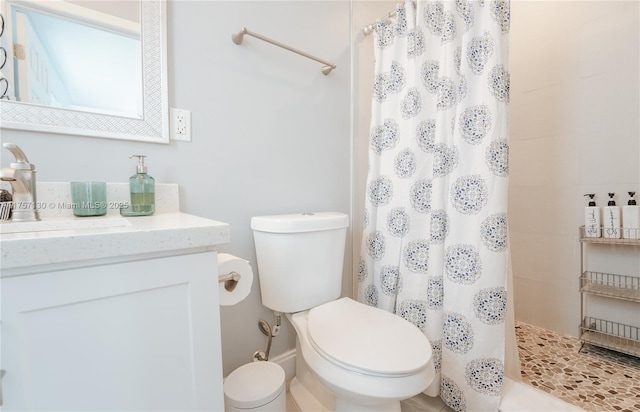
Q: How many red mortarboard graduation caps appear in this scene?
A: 0